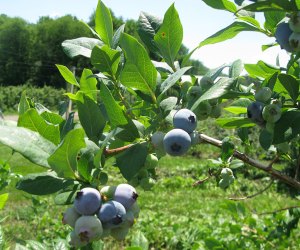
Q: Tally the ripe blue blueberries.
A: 7